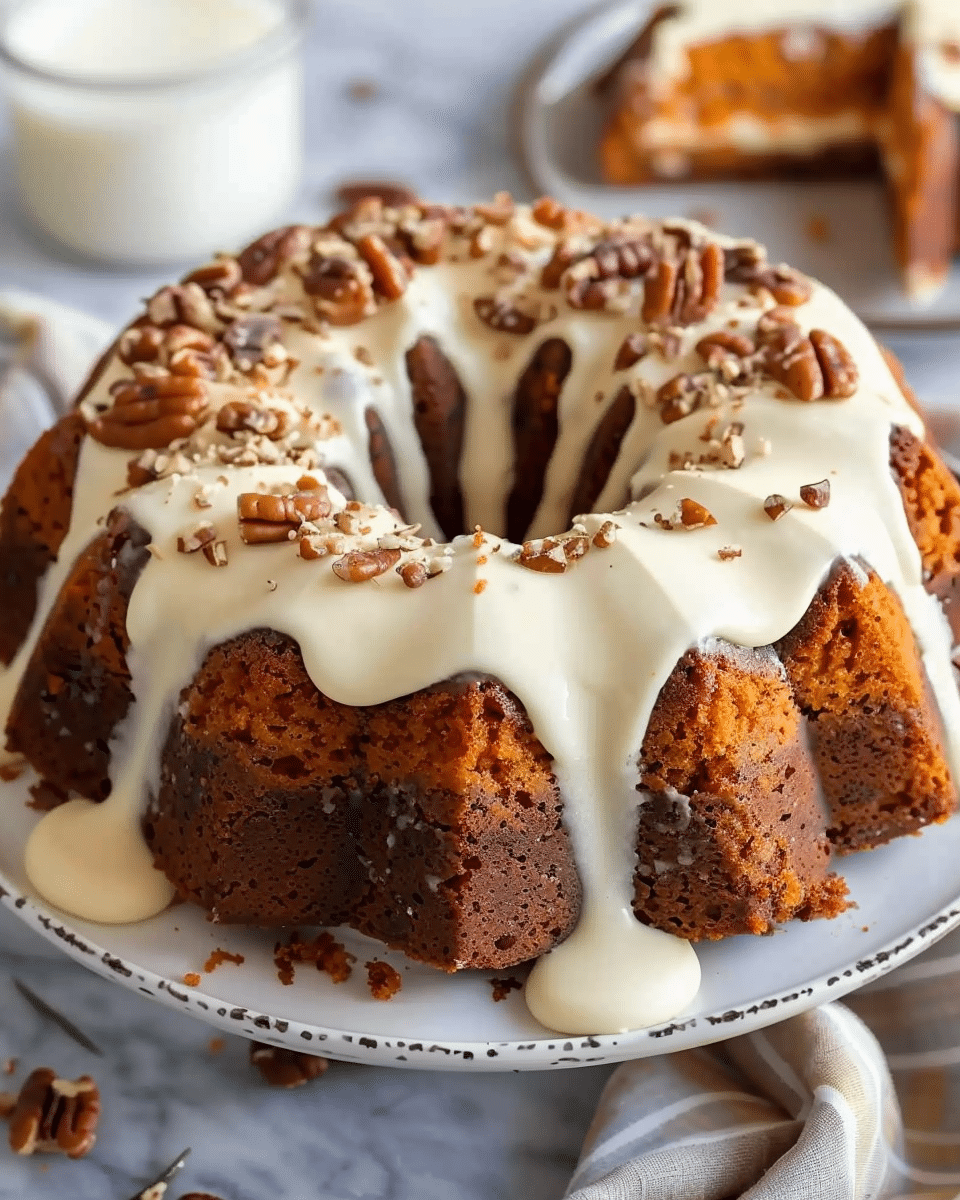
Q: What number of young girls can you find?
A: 0